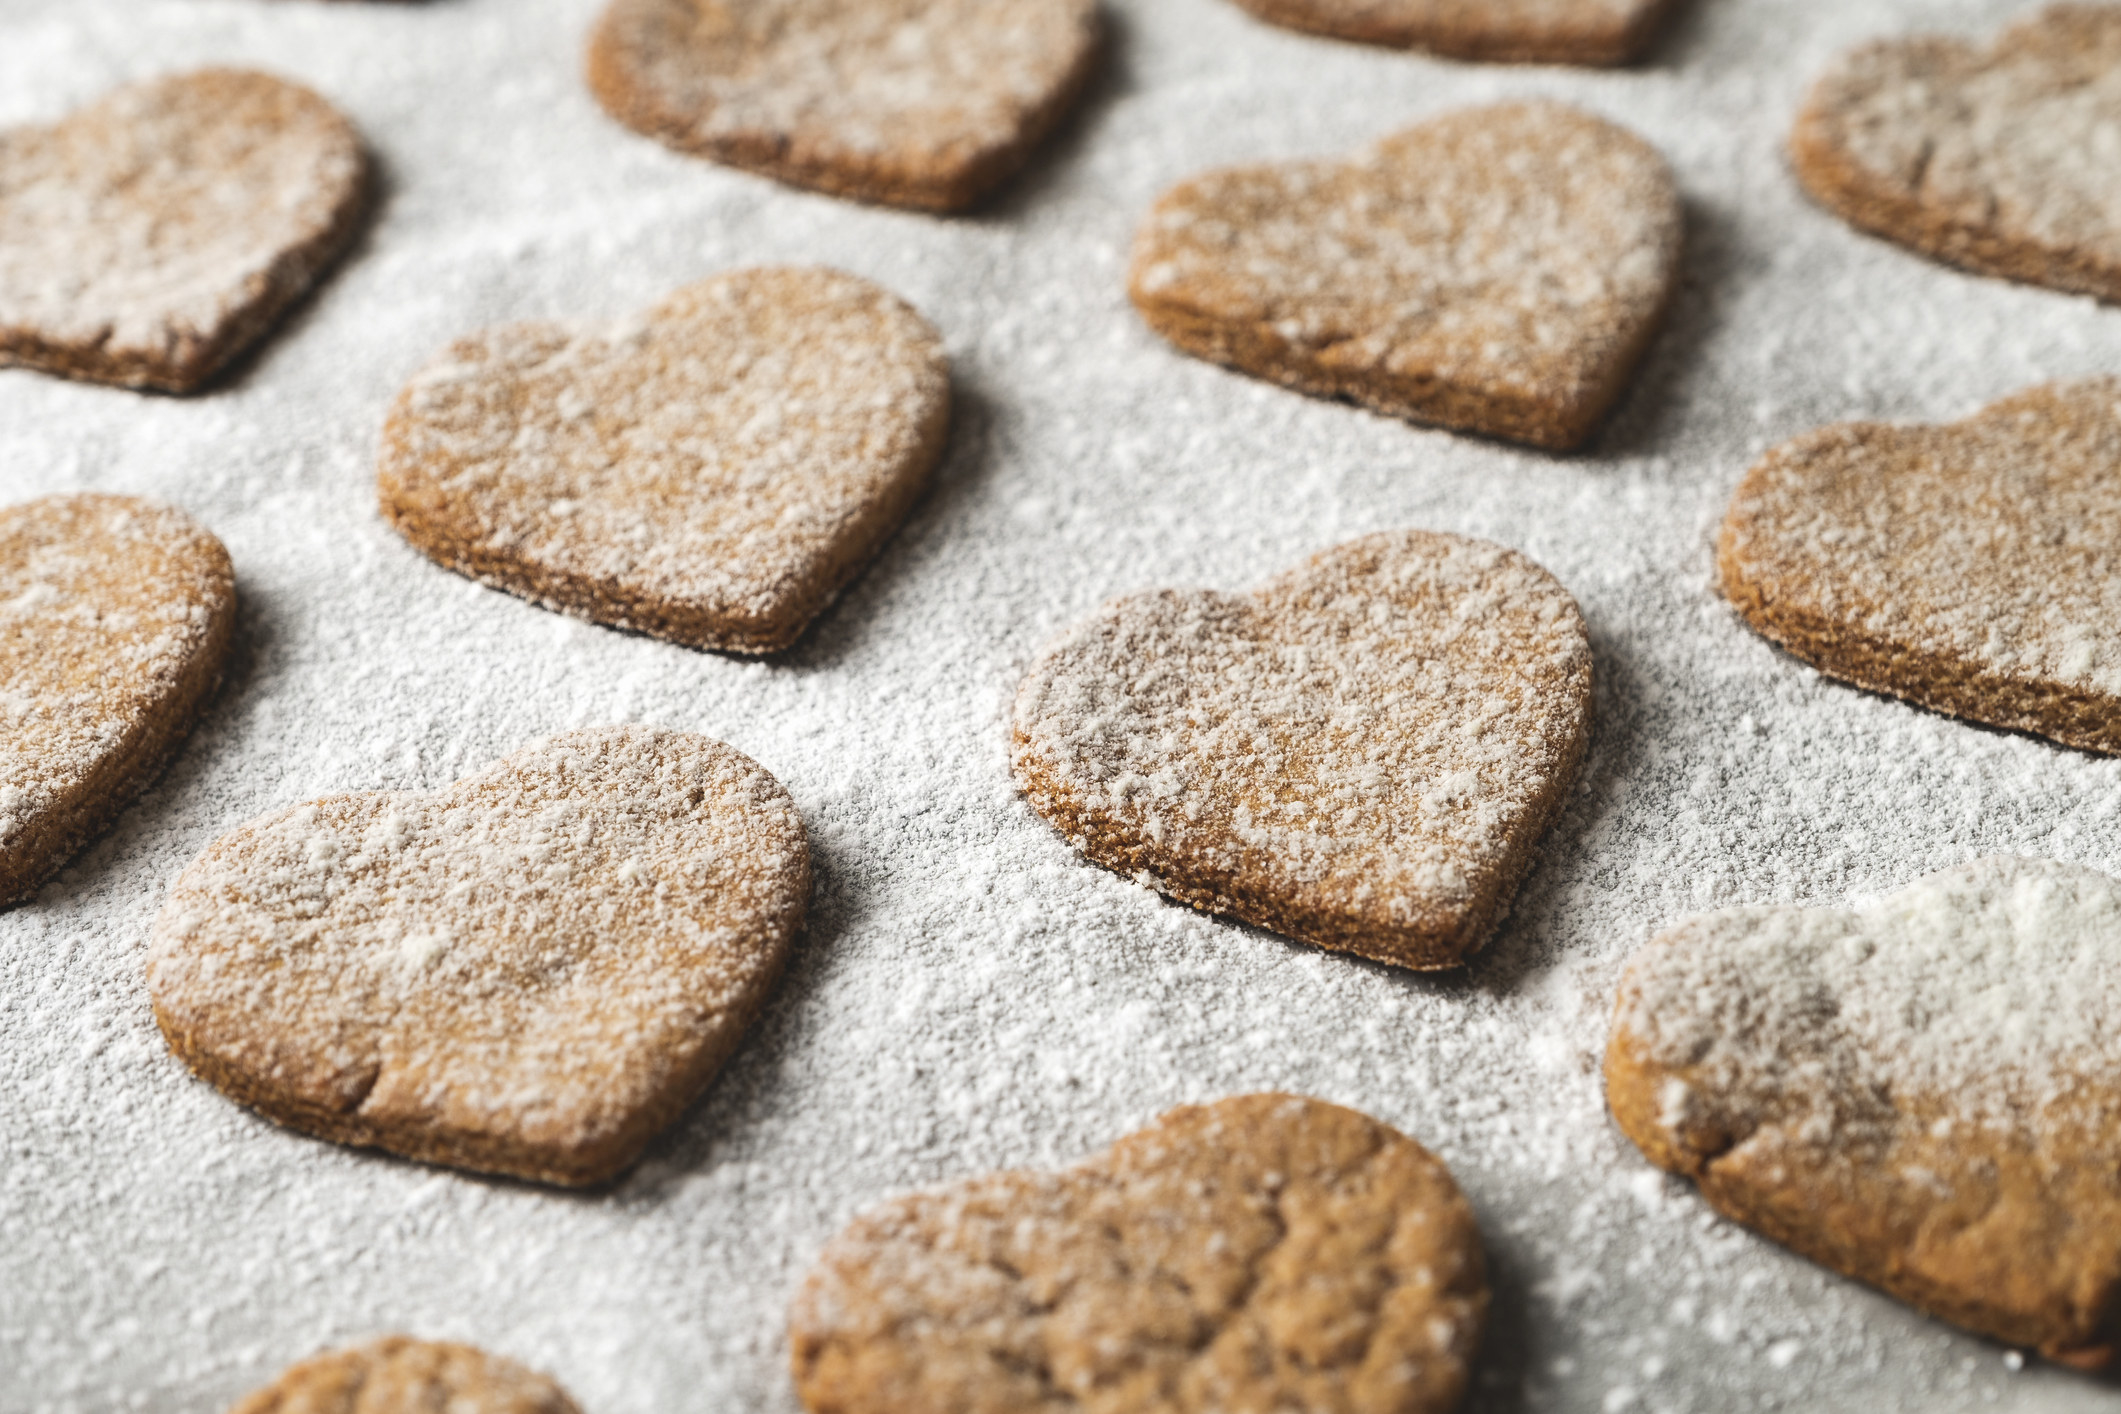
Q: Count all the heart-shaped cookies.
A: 13